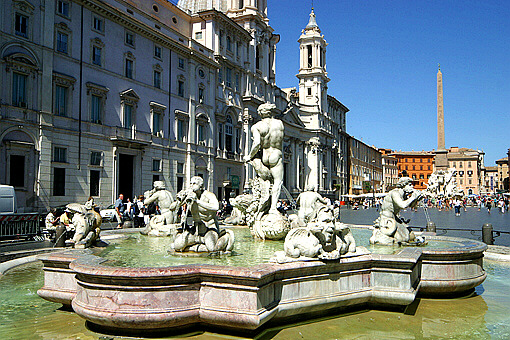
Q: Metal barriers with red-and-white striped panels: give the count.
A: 1